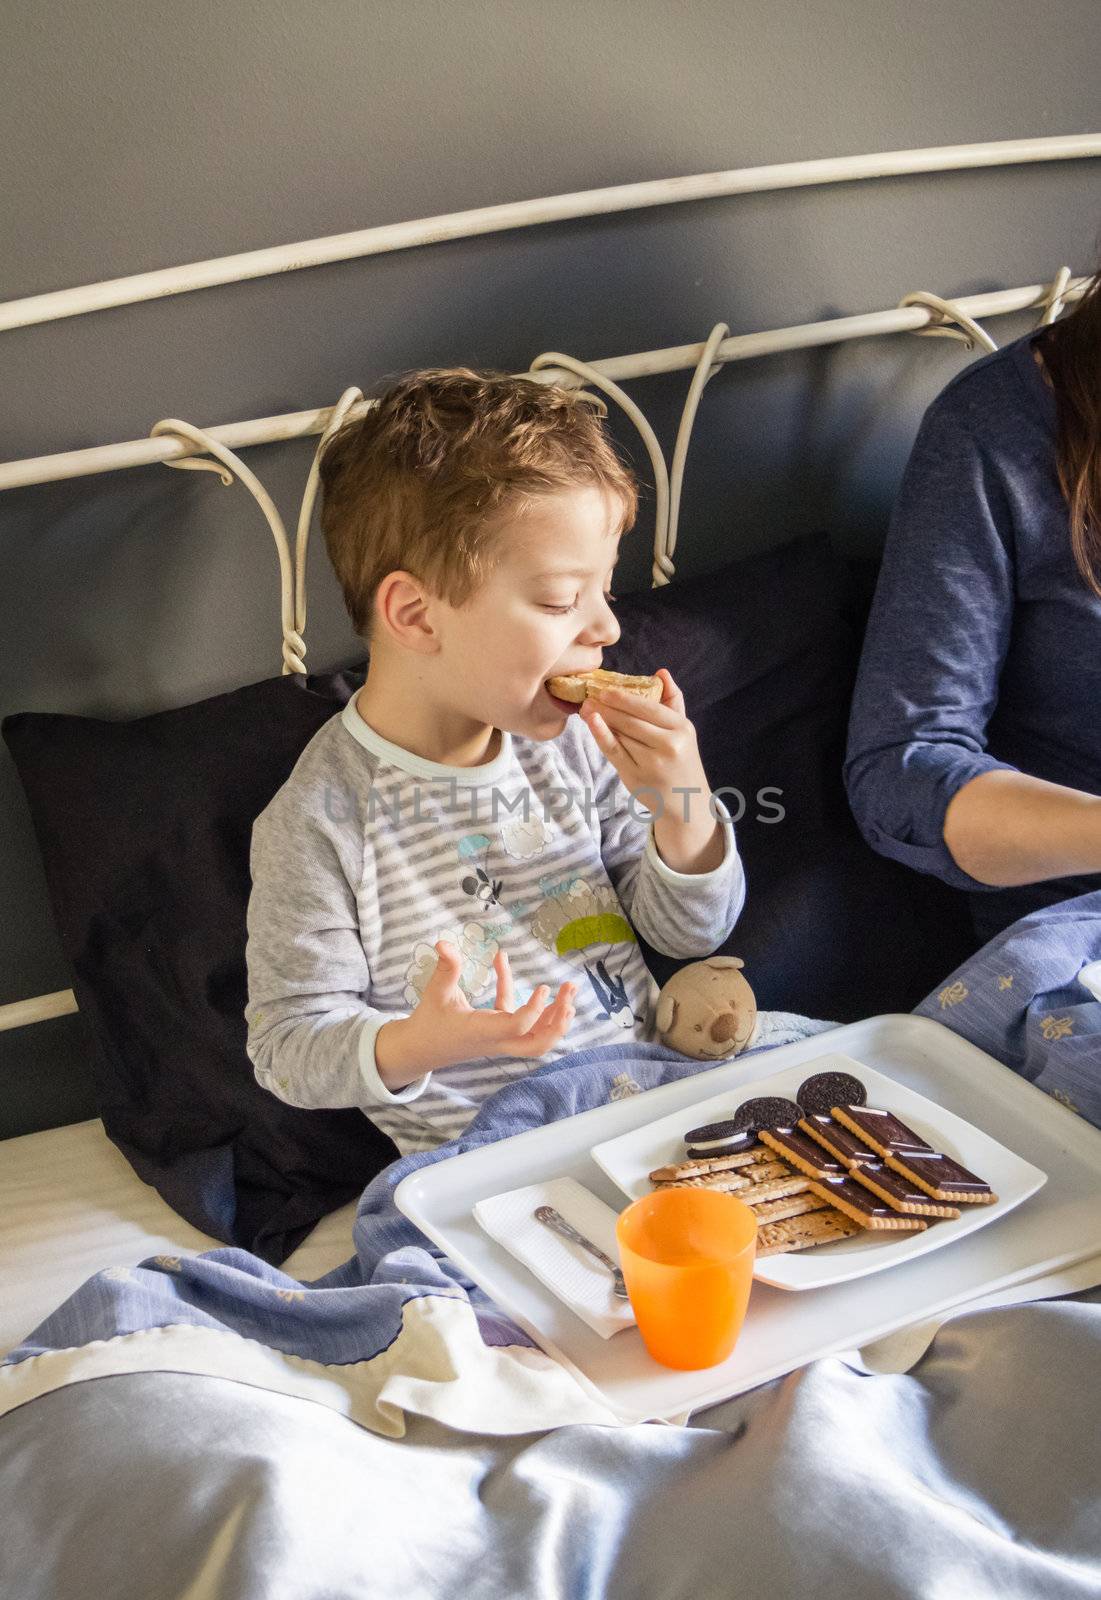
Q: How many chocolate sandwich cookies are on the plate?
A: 3